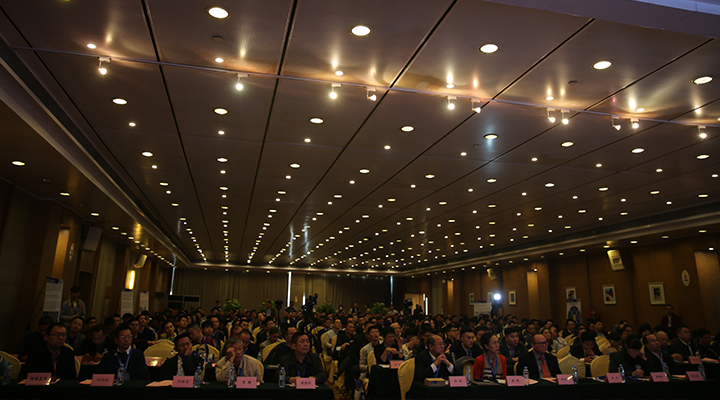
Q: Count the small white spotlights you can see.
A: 11